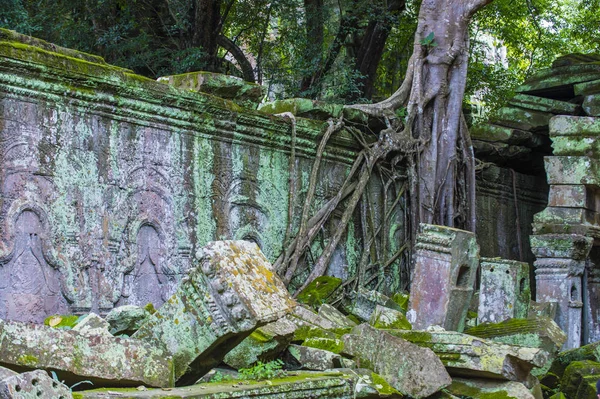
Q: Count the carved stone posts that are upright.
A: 3